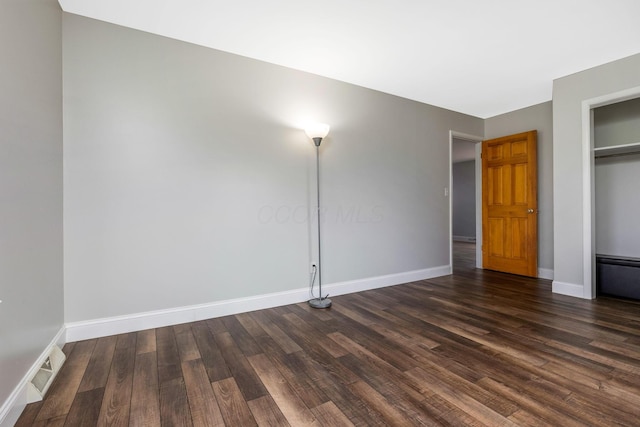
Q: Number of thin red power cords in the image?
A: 0